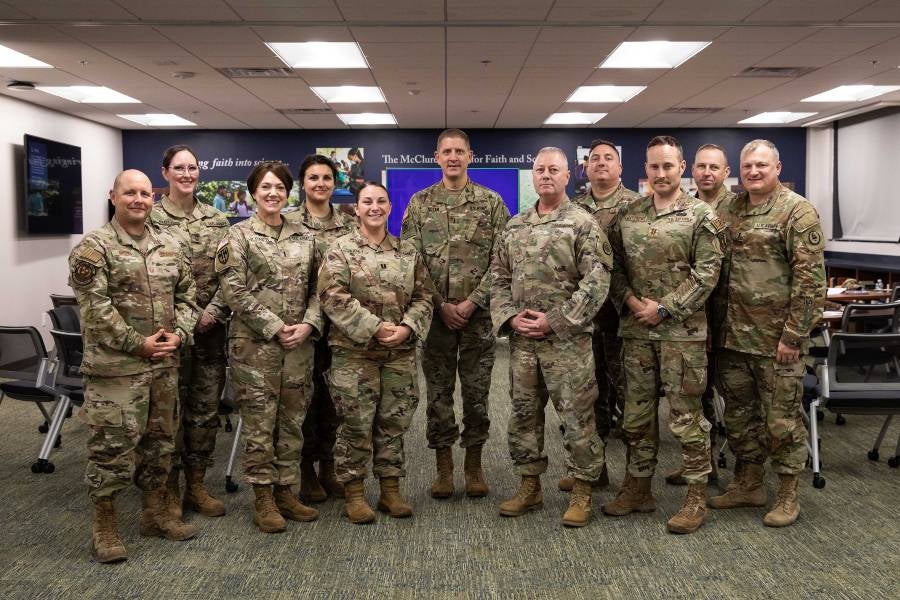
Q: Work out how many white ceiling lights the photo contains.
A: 11